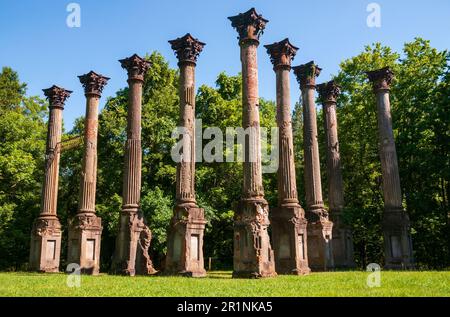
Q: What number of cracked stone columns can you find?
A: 9